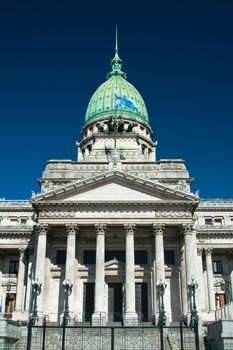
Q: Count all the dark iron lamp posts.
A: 4